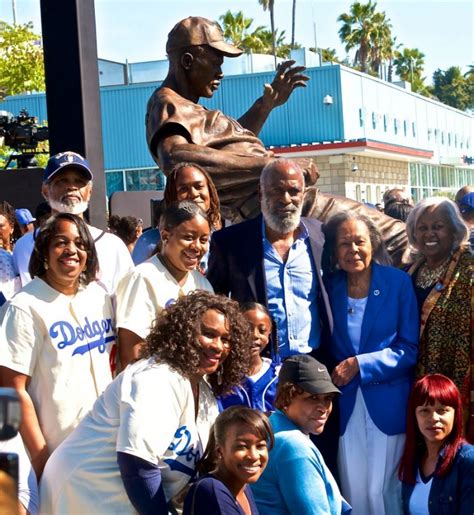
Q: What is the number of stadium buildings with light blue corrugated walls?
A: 1